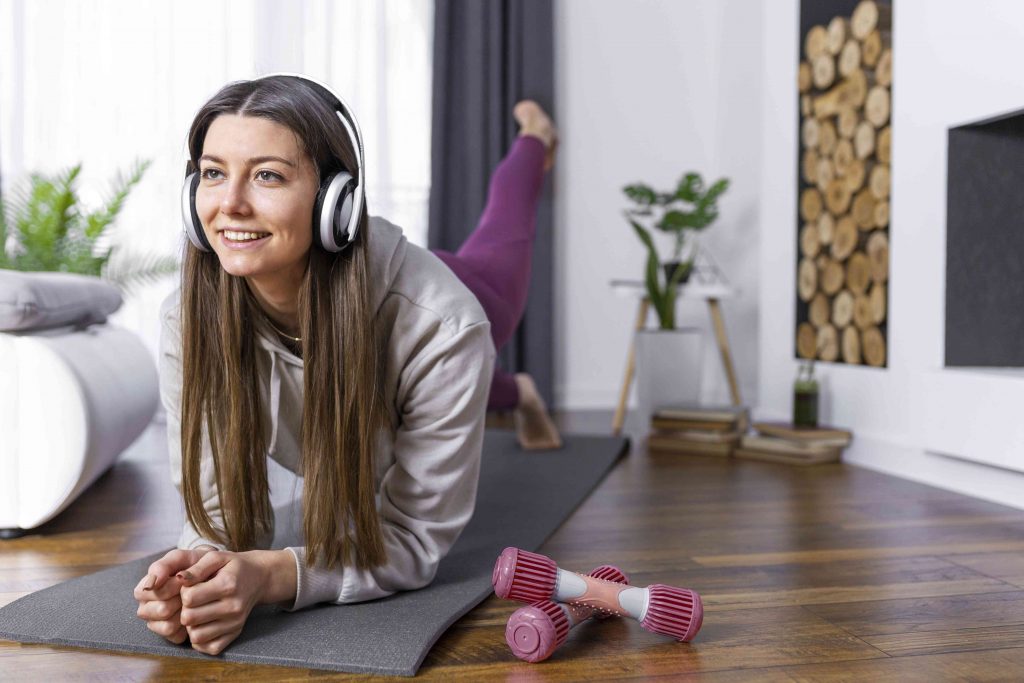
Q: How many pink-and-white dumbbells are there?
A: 2